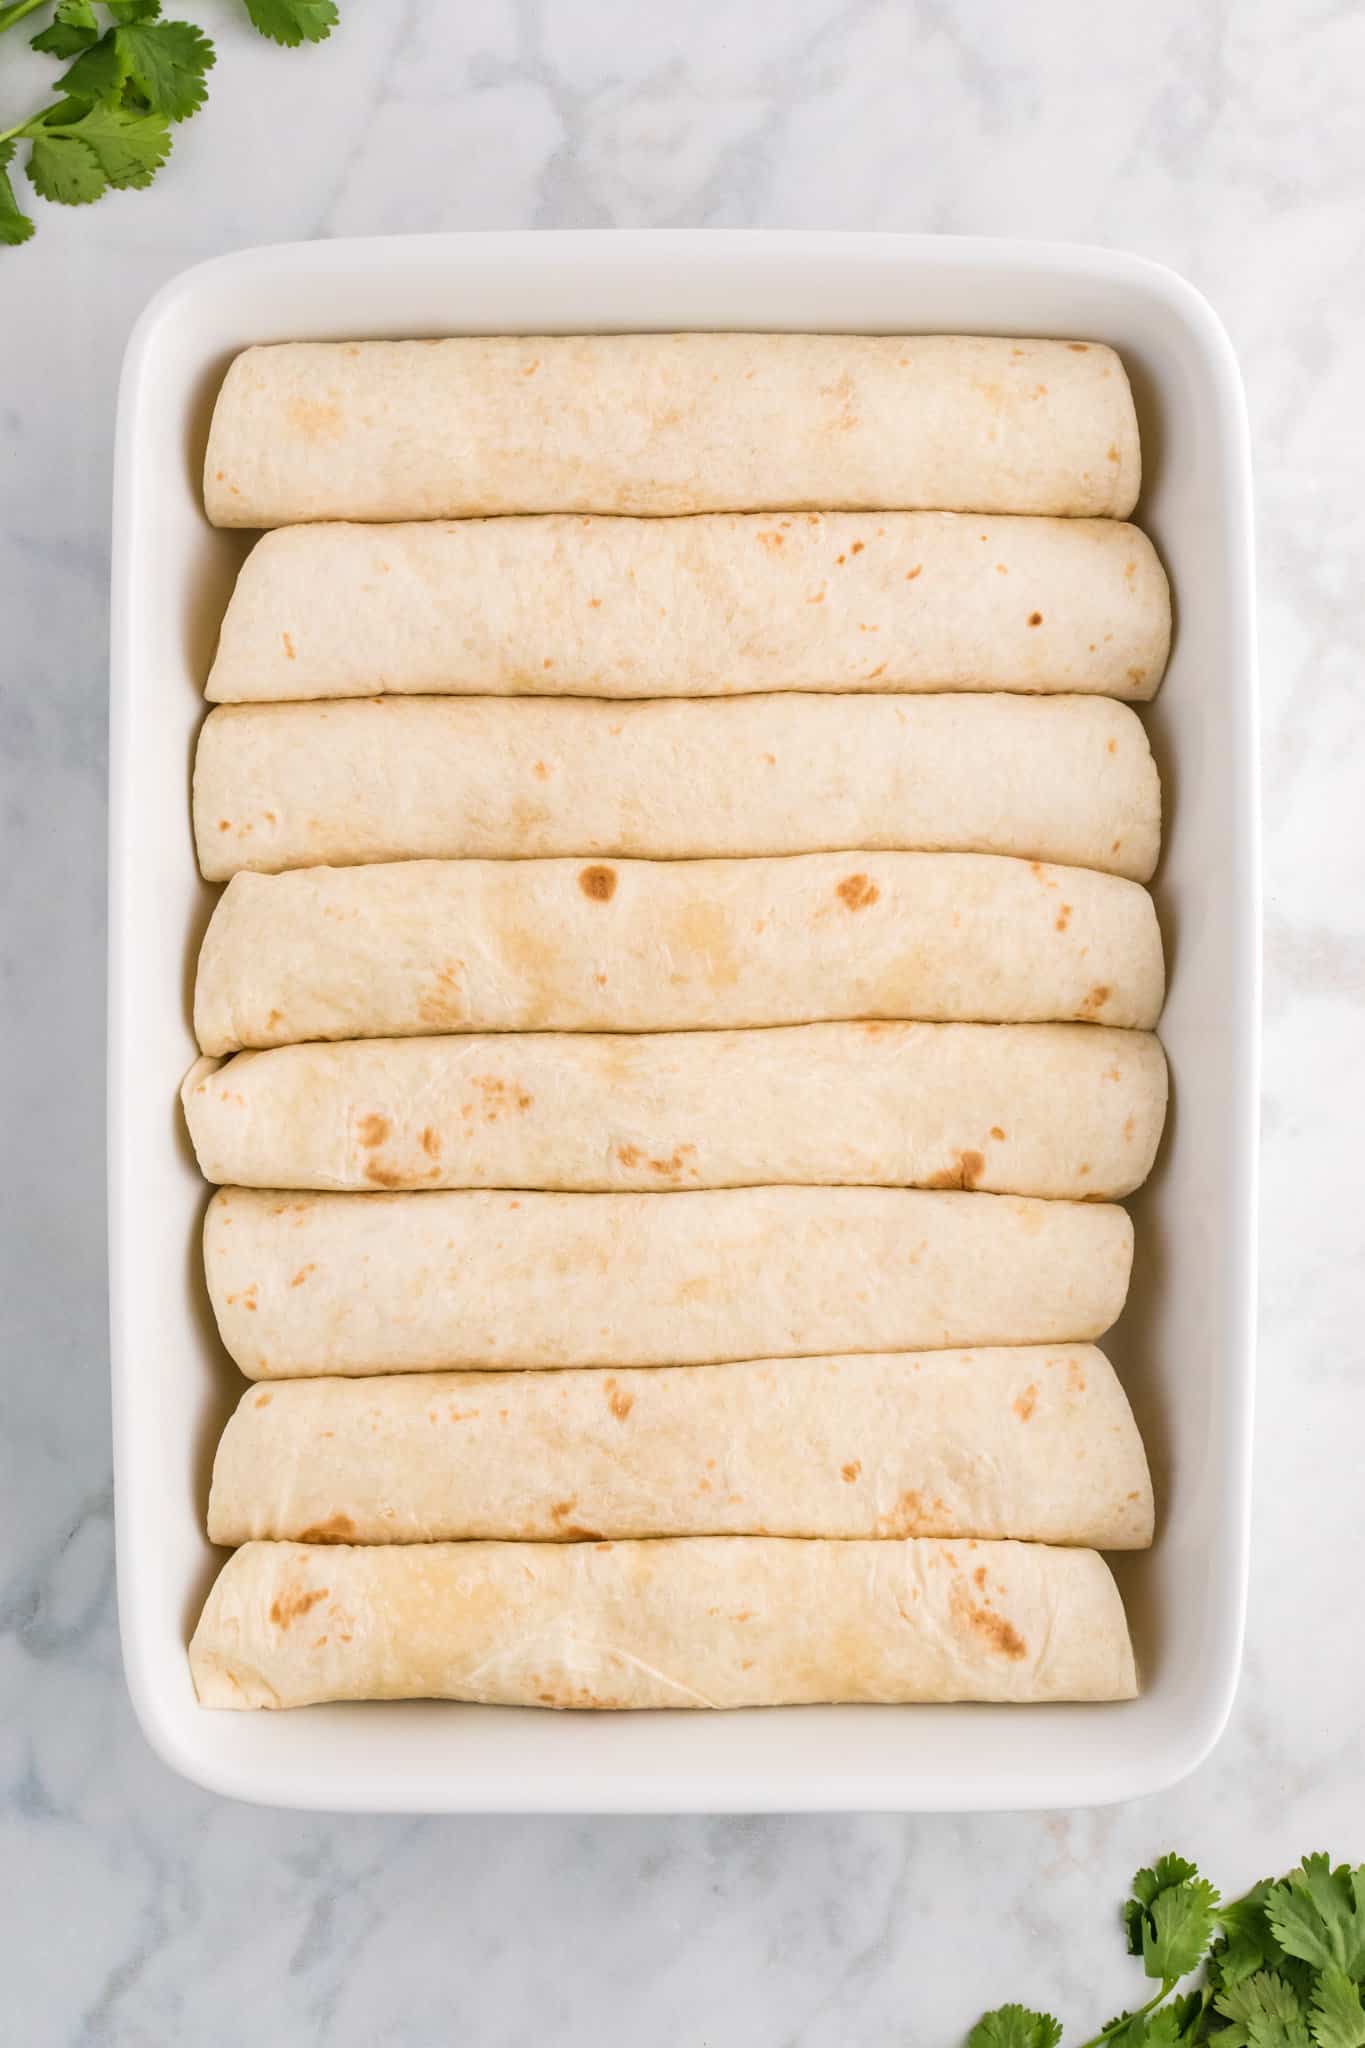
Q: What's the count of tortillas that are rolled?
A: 8